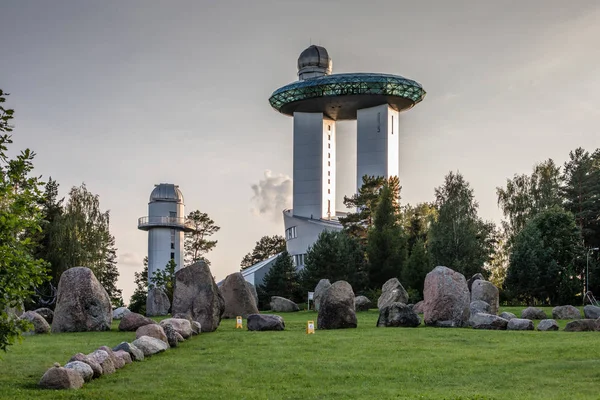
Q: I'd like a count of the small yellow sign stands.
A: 2